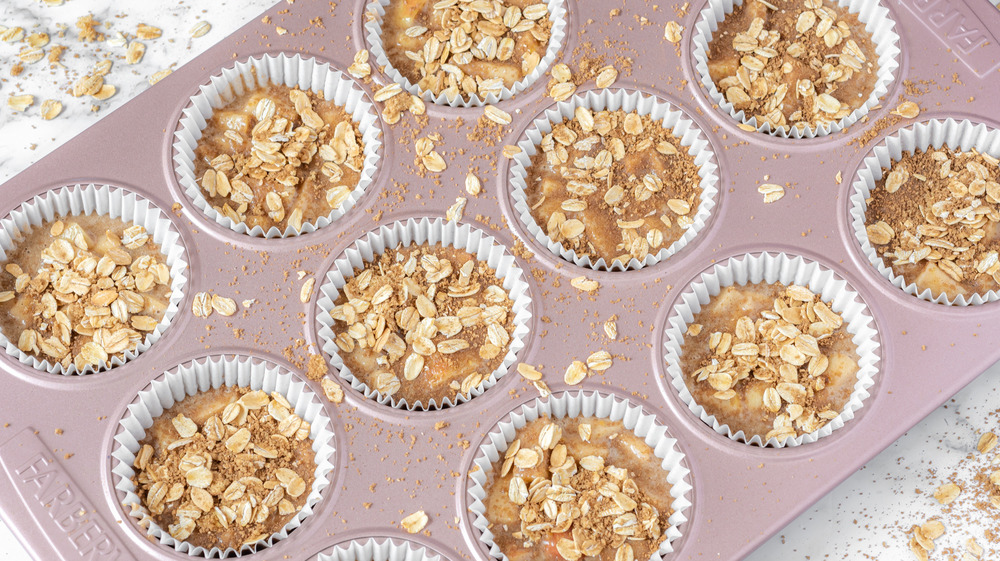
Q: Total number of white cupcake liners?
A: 11